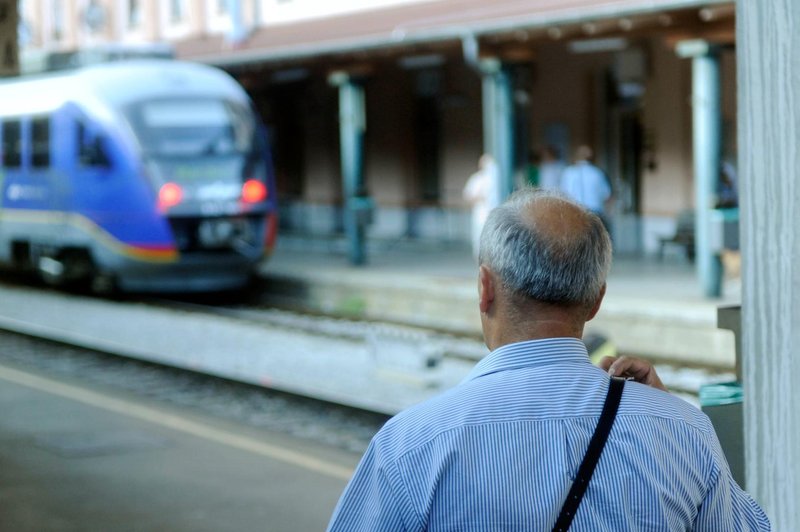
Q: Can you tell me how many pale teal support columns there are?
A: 3